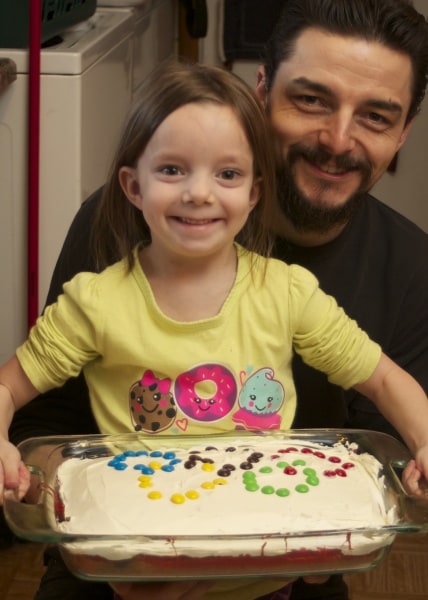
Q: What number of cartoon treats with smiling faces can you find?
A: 3